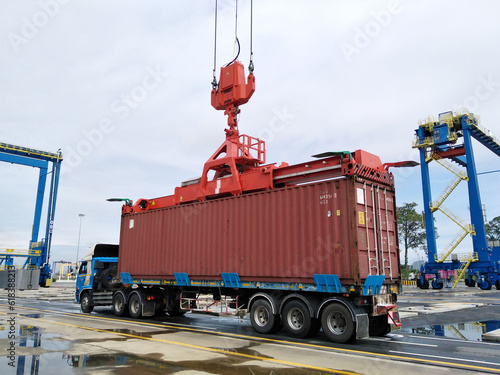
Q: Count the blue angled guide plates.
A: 5